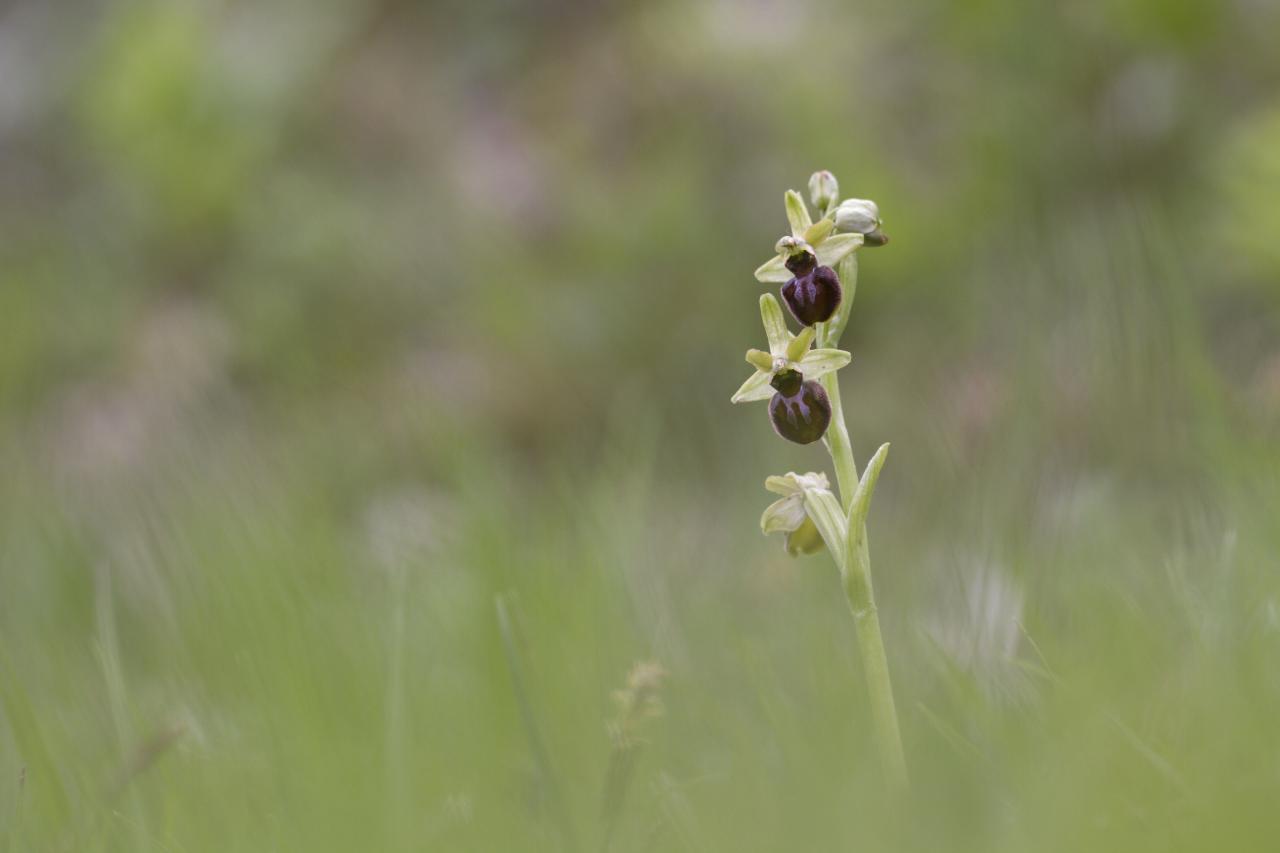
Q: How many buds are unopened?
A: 2